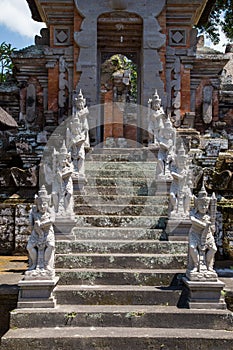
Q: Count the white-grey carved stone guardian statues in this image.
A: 8